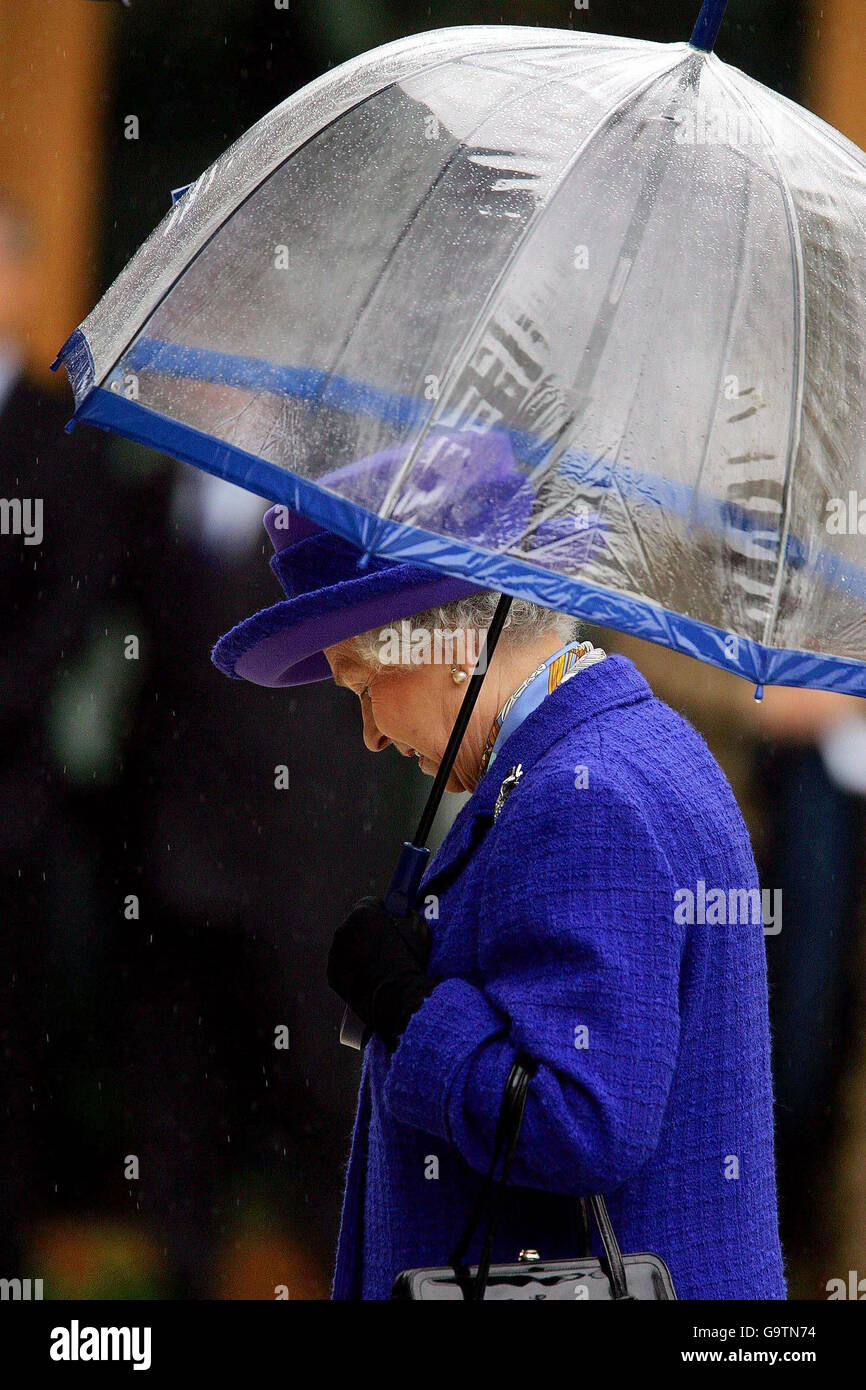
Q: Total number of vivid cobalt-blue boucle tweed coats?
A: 1